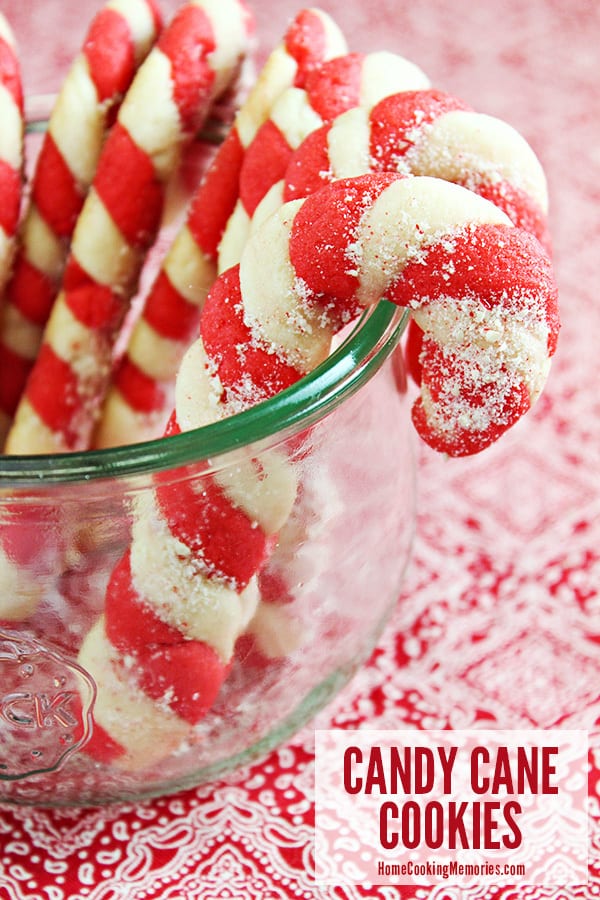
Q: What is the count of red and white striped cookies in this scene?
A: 7